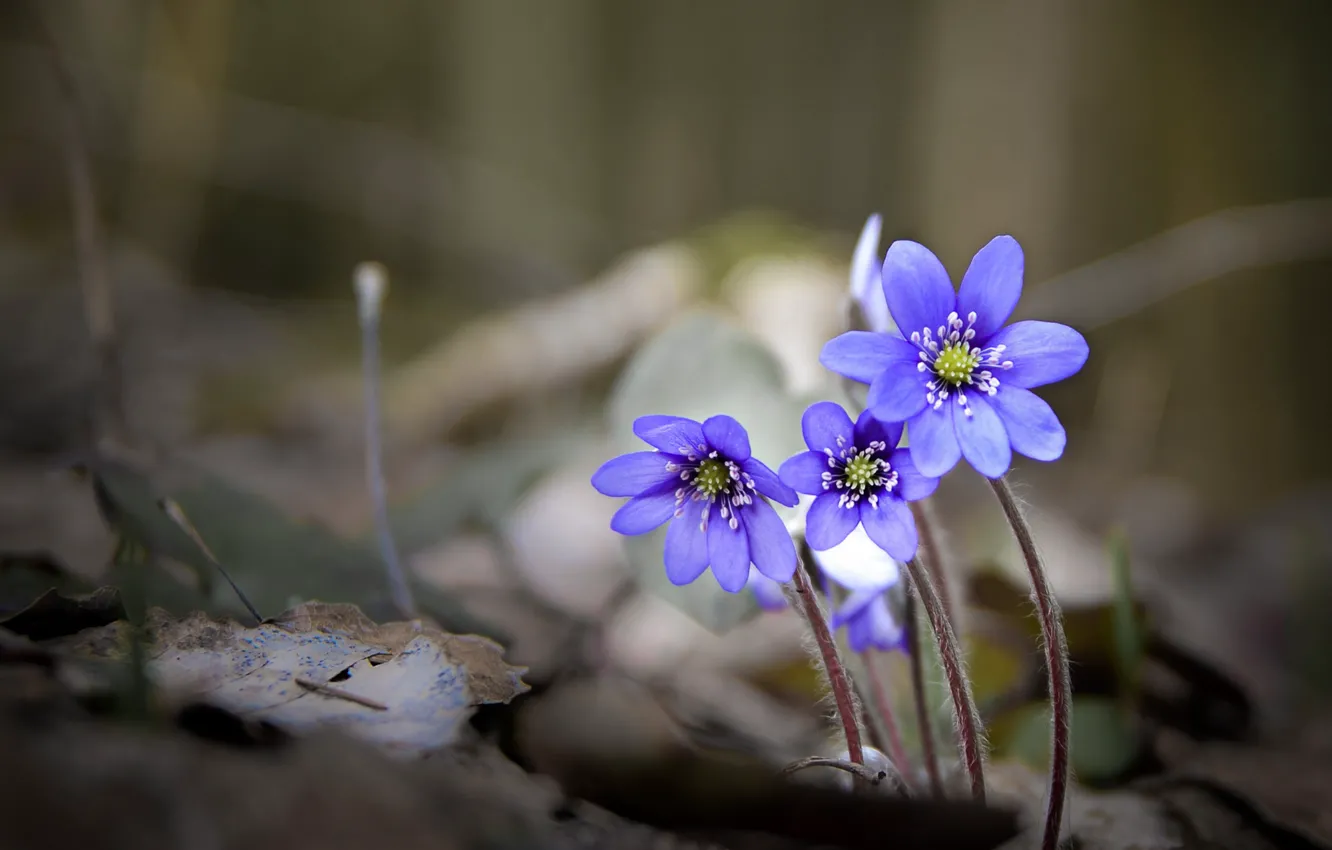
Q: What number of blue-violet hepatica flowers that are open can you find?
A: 3